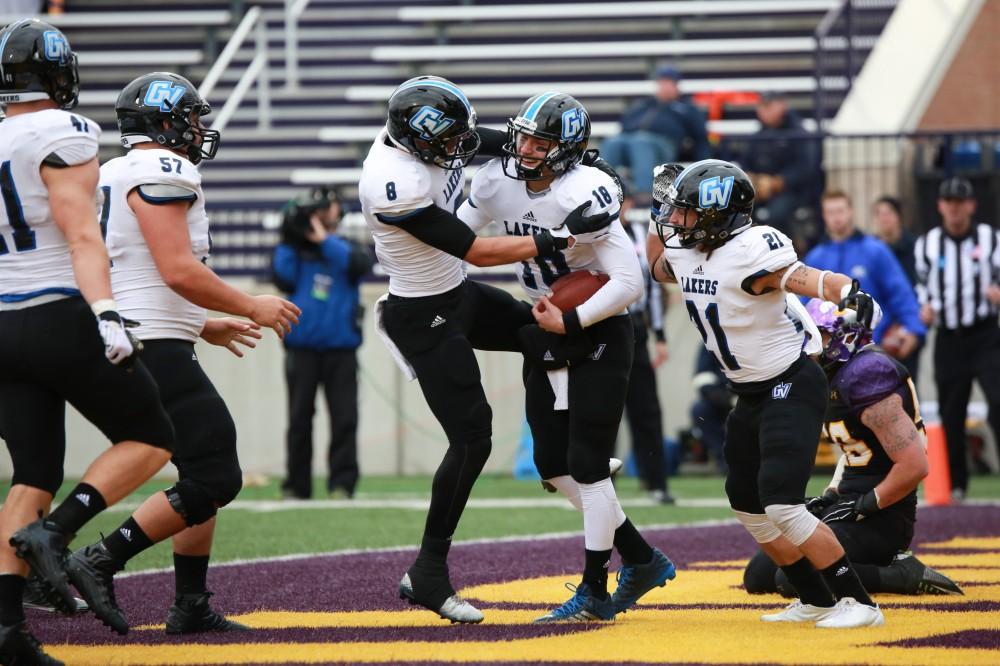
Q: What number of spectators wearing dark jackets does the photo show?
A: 2